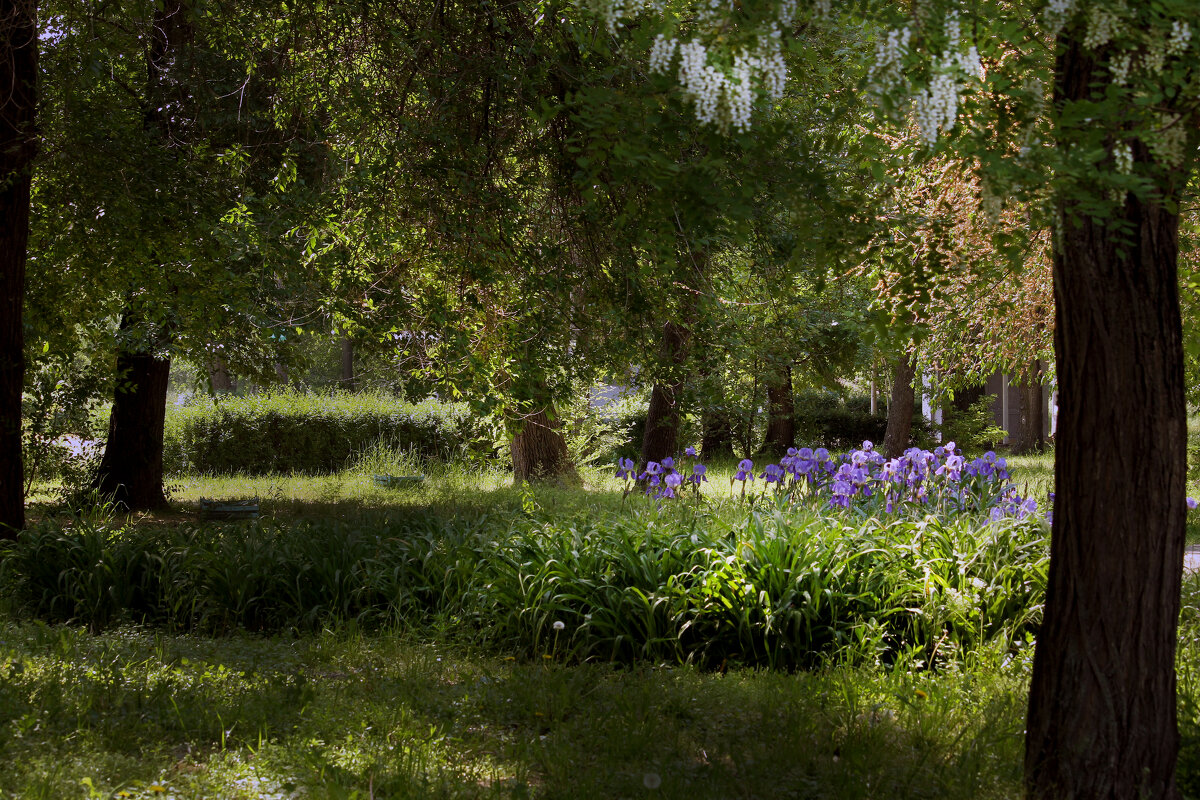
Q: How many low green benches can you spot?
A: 2